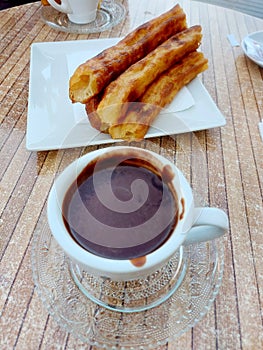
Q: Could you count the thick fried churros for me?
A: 4